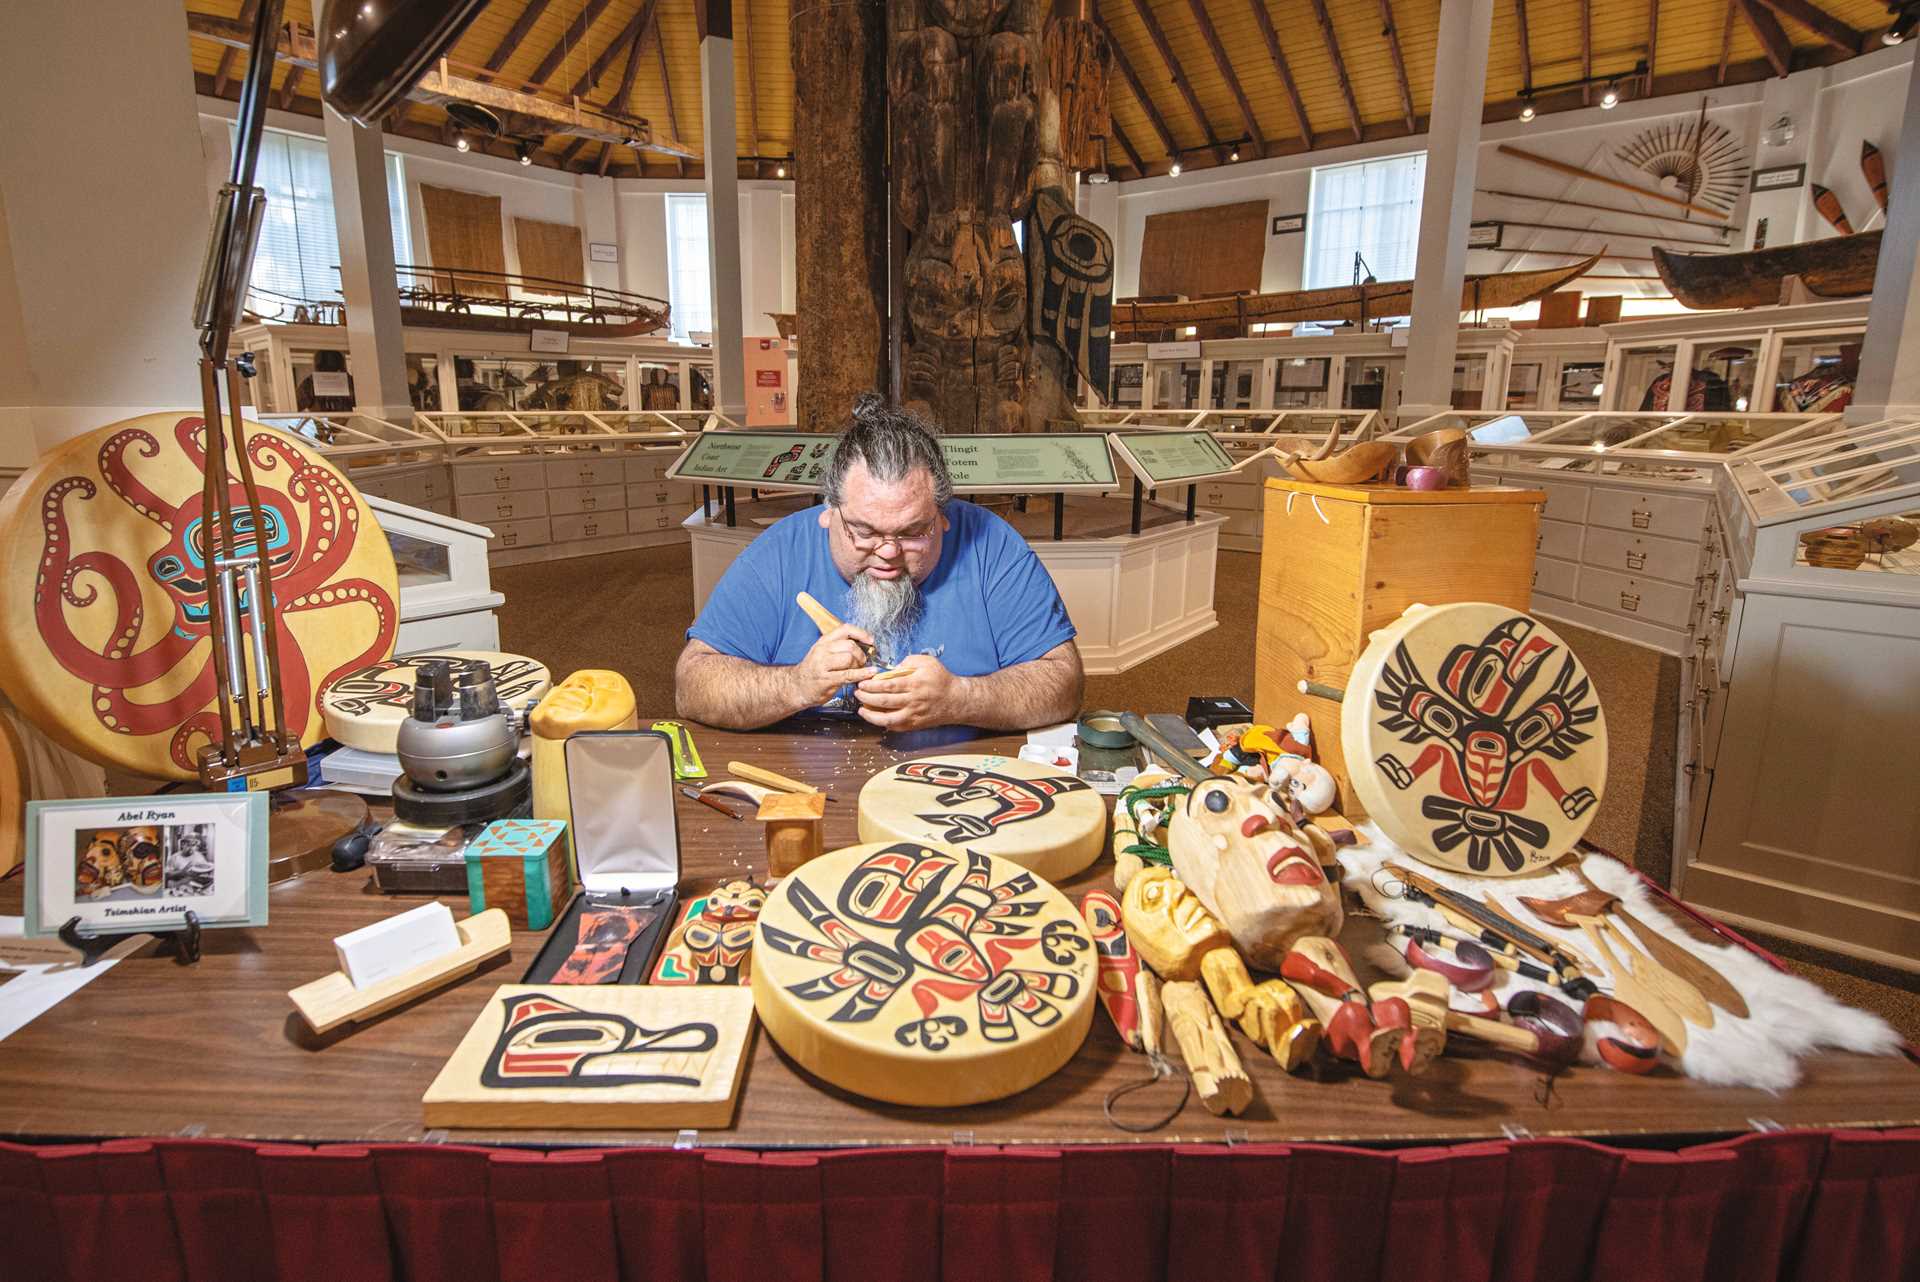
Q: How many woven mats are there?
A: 3